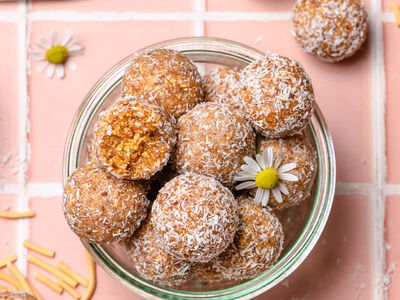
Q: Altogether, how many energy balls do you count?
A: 11